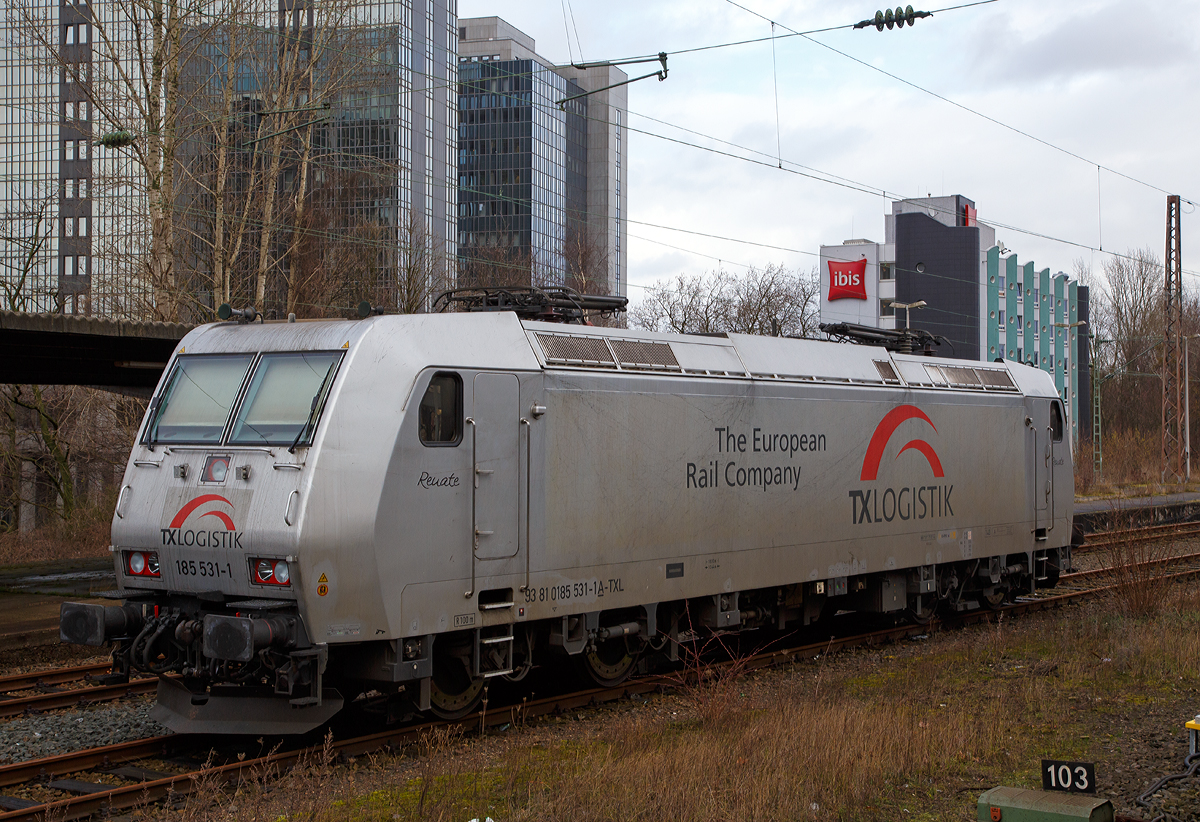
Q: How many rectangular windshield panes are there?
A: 2